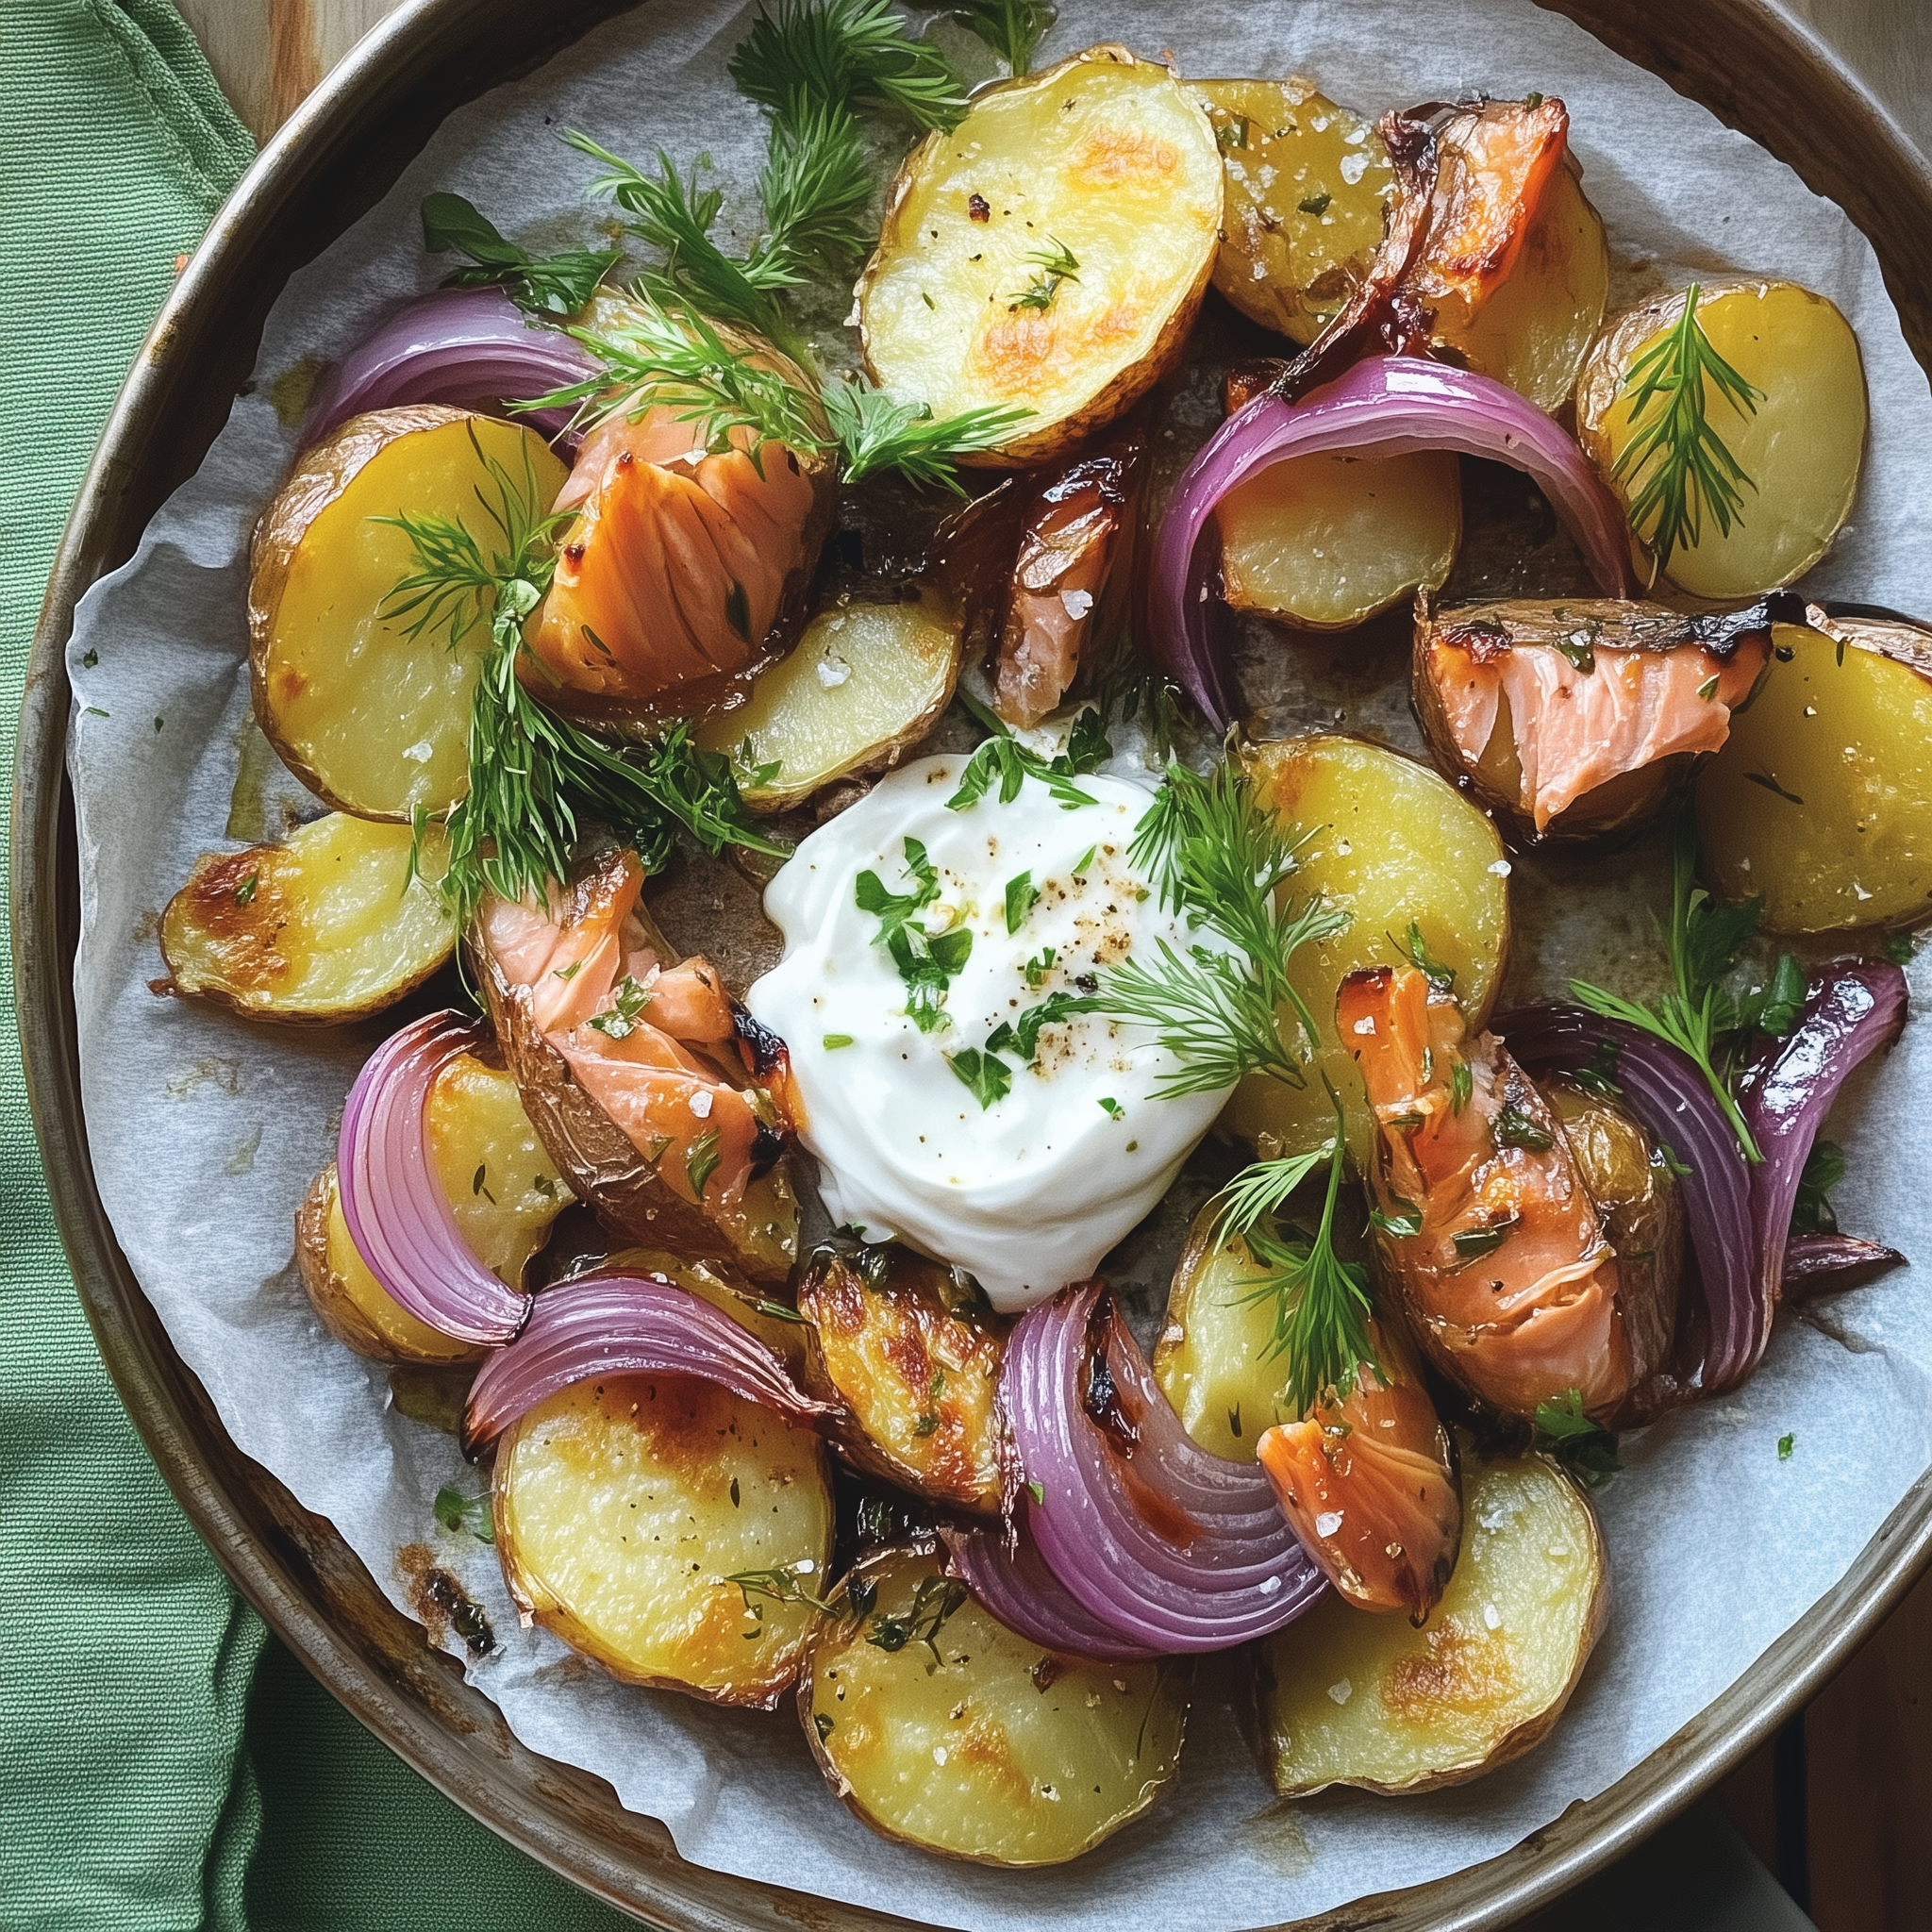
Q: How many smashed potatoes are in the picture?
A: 0